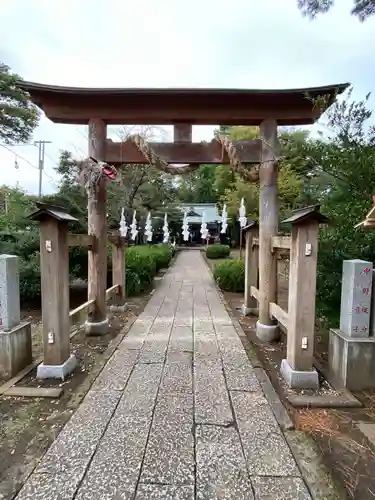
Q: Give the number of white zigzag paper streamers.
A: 8